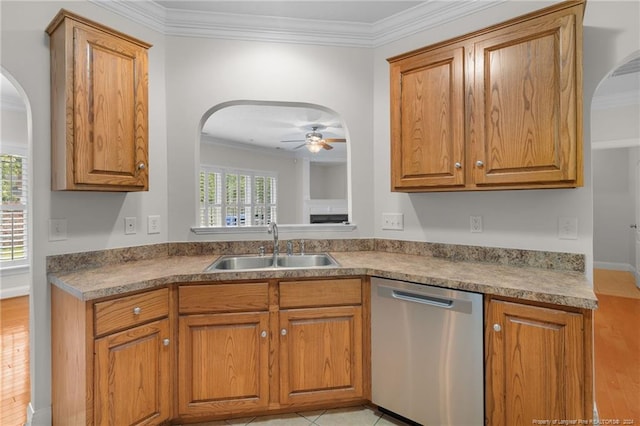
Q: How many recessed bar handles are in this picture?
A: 1